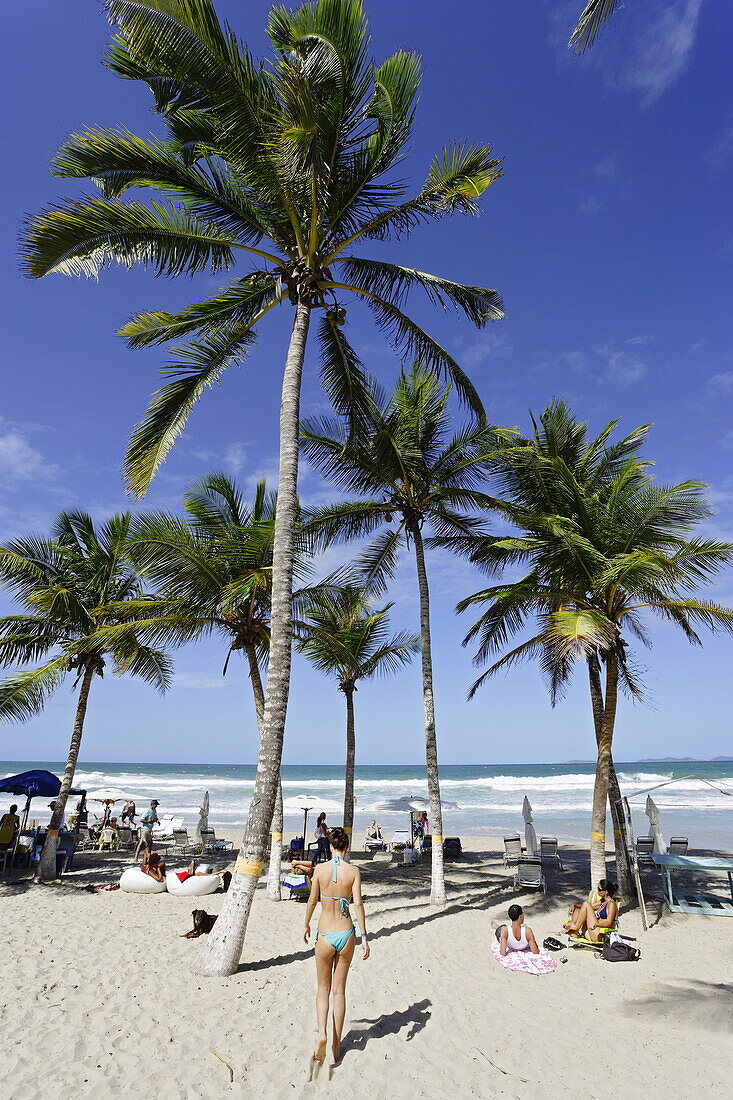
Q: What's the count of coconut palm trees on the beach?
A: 7